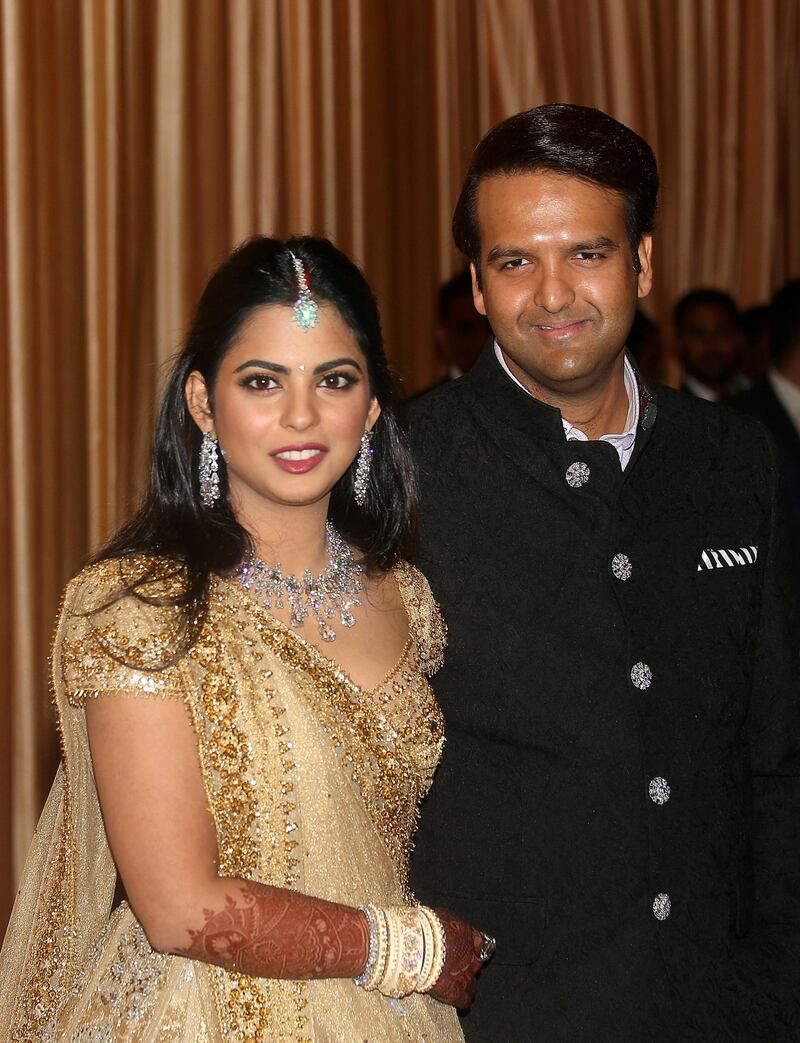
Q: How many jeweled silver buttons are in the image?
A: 5